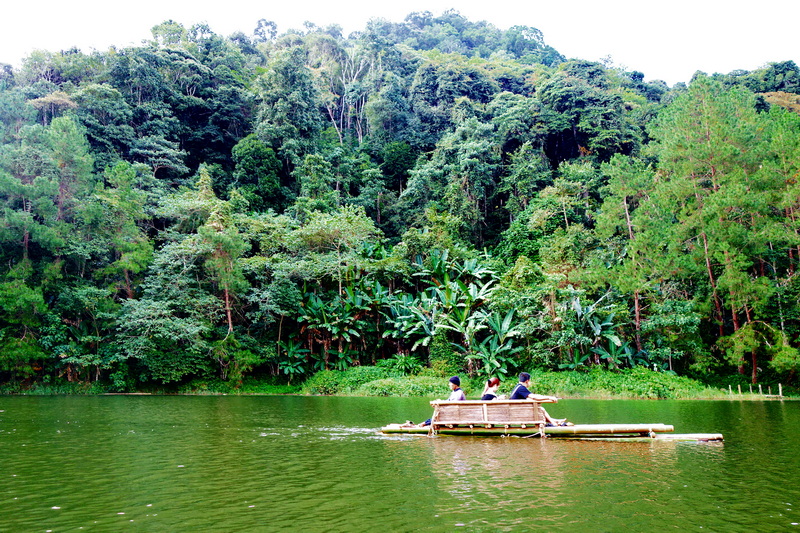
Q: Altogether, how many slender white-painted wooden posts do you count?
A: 6